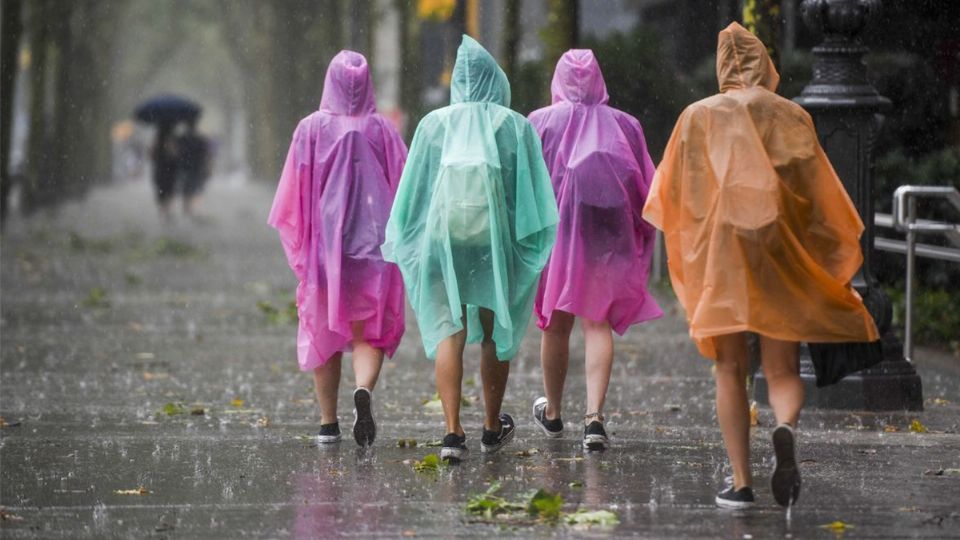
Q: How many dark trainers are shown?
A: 8